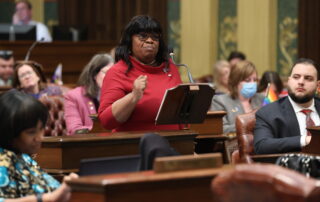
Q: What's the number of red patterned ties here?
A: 1